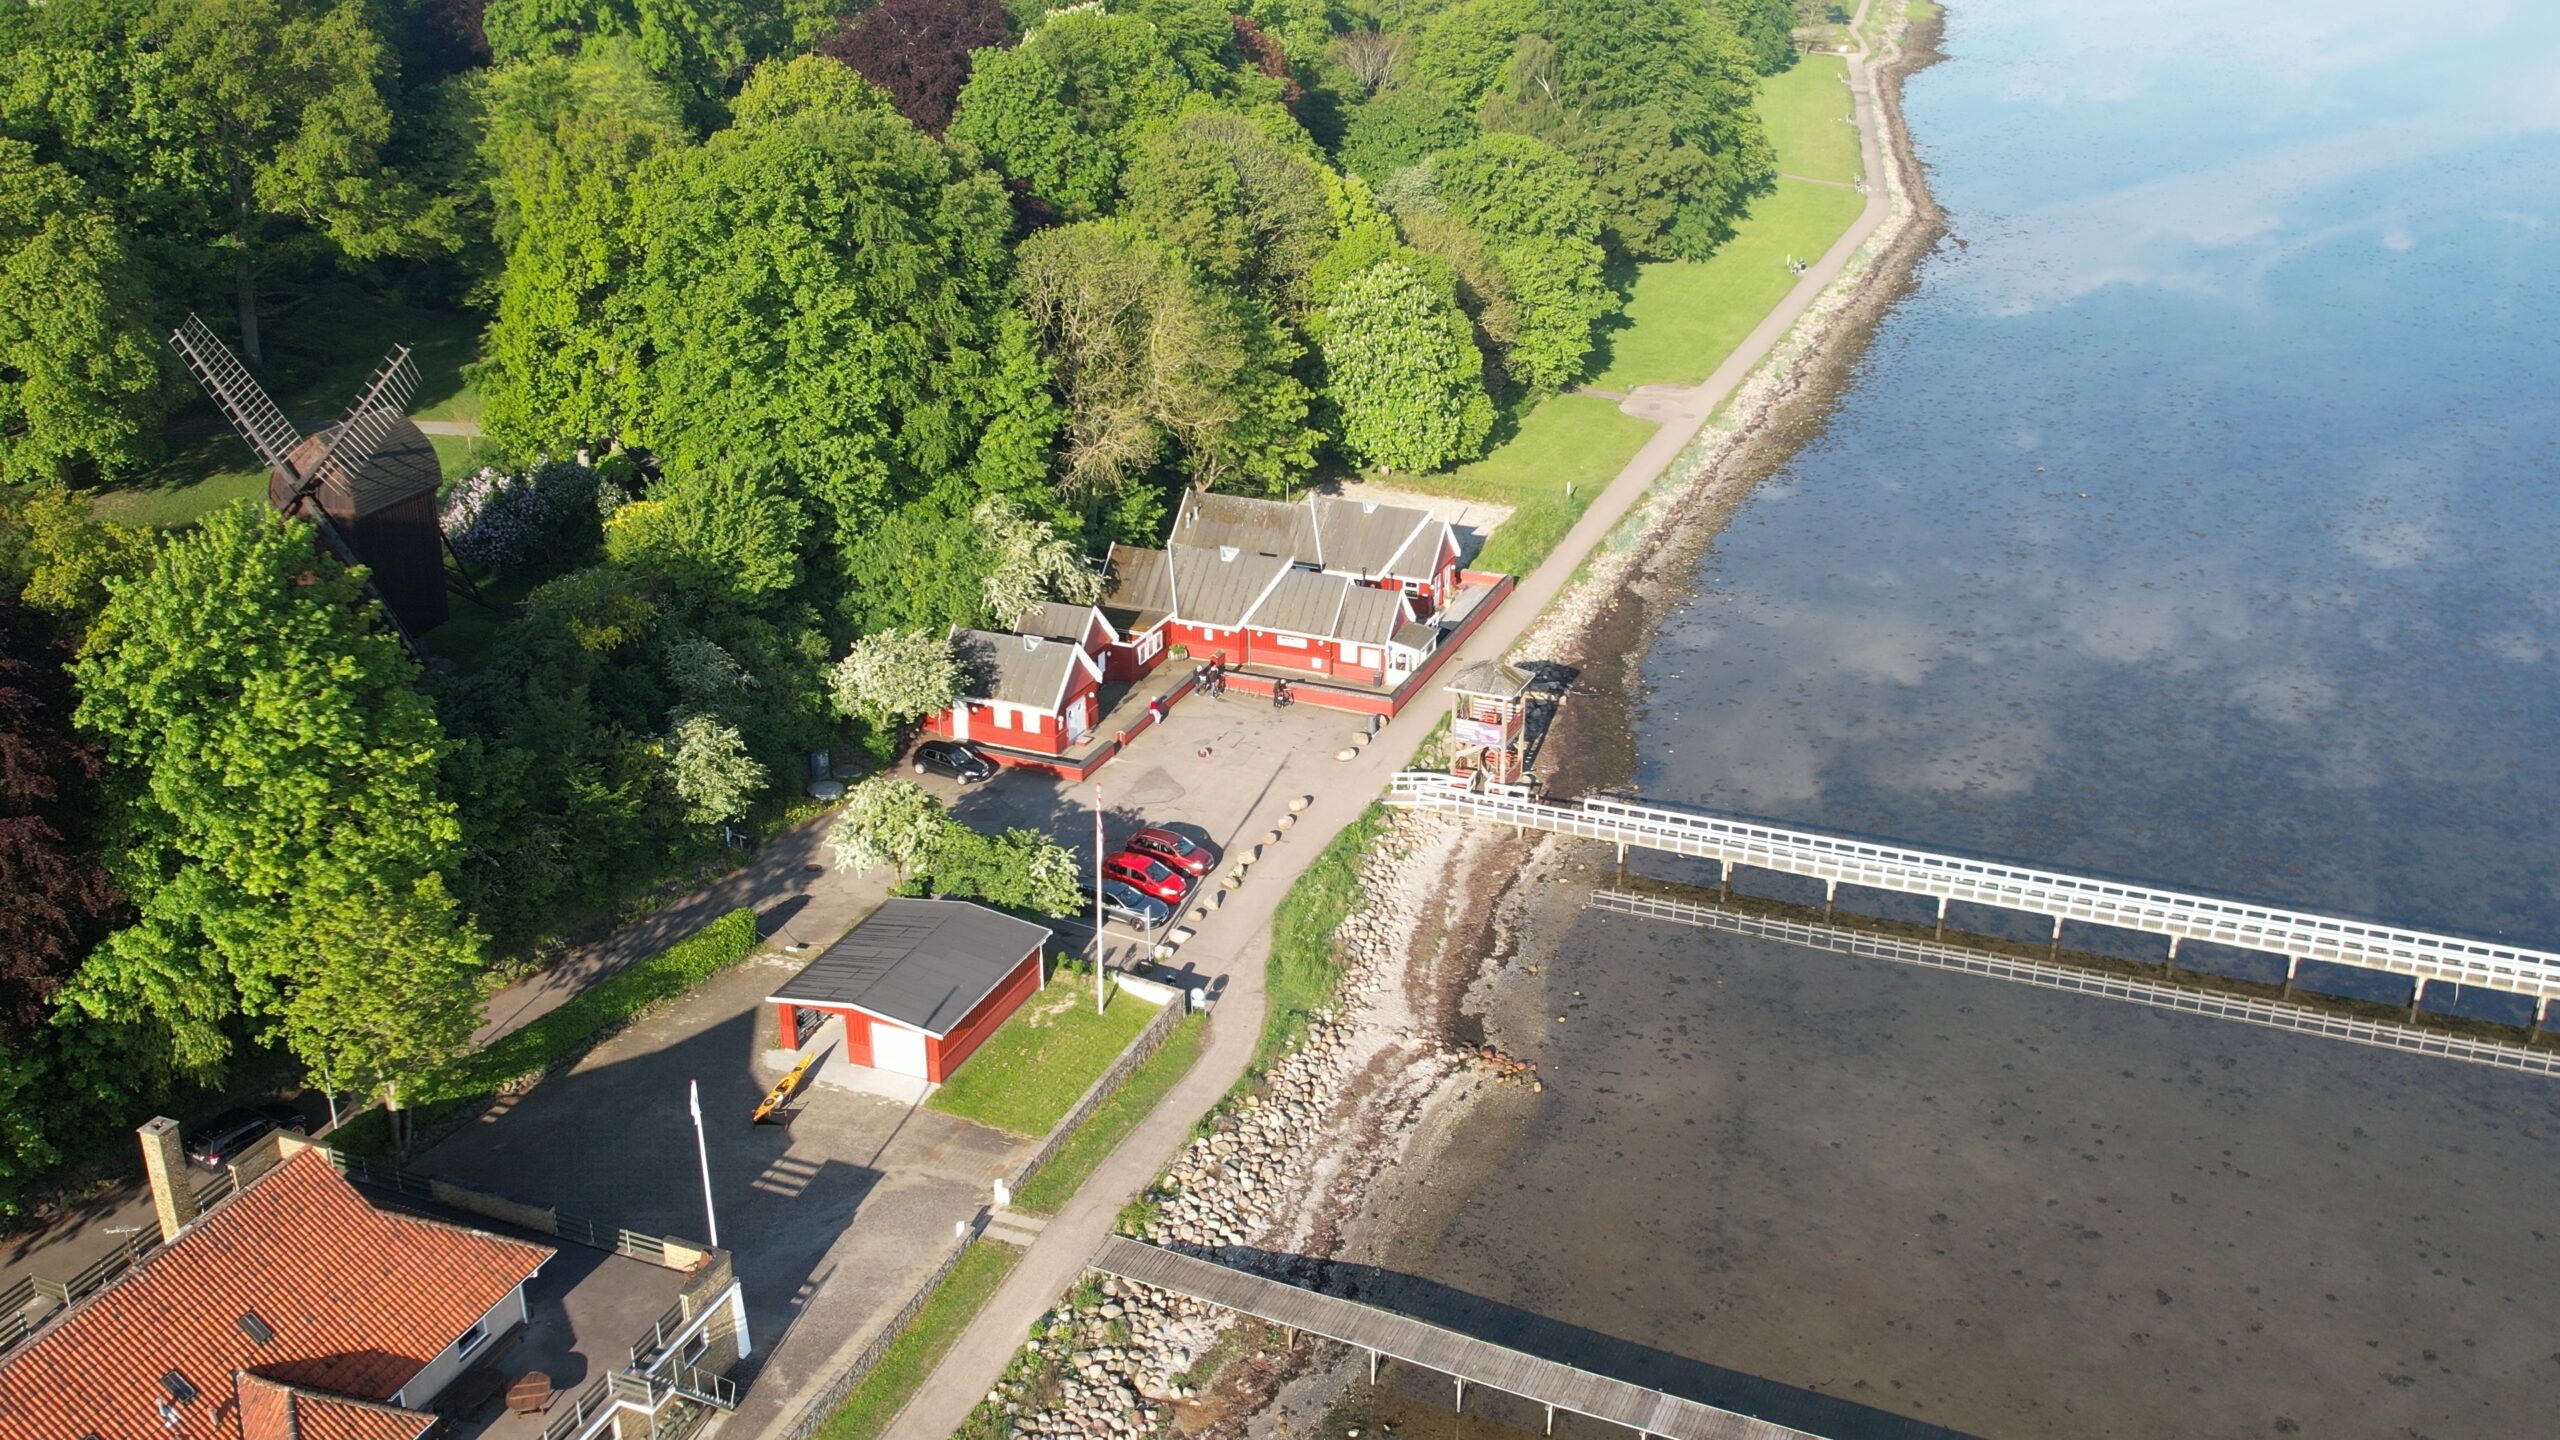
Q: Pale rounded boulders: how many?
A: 13